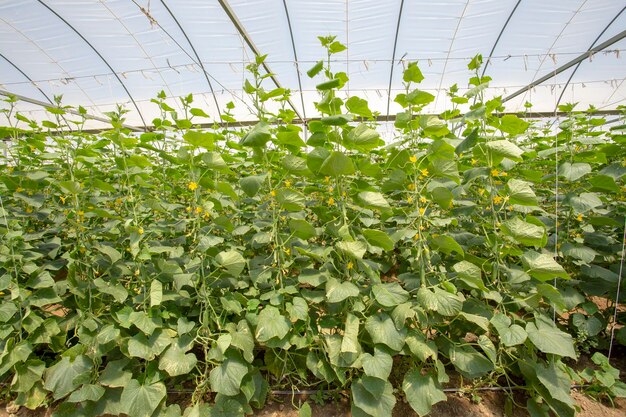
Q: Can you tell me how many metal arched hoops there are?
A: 7